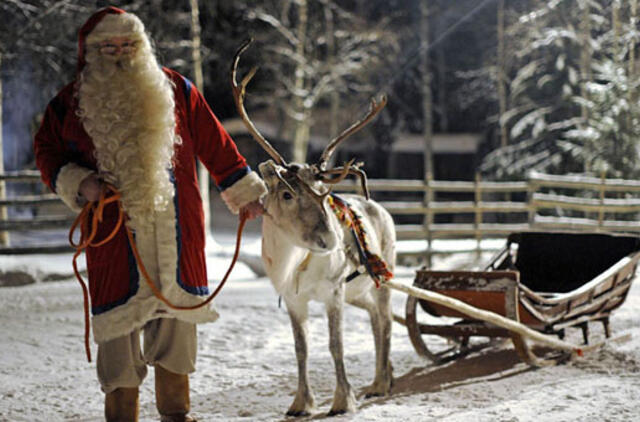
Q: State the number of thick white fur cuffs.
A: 2